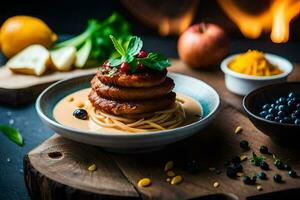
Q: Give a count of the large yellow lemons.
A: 1